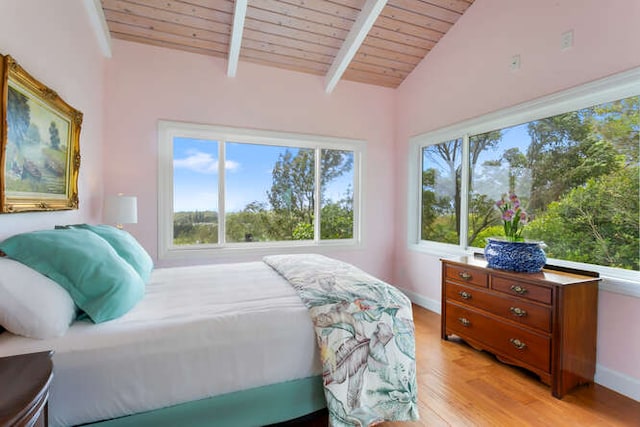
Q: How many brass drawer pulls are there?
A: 6